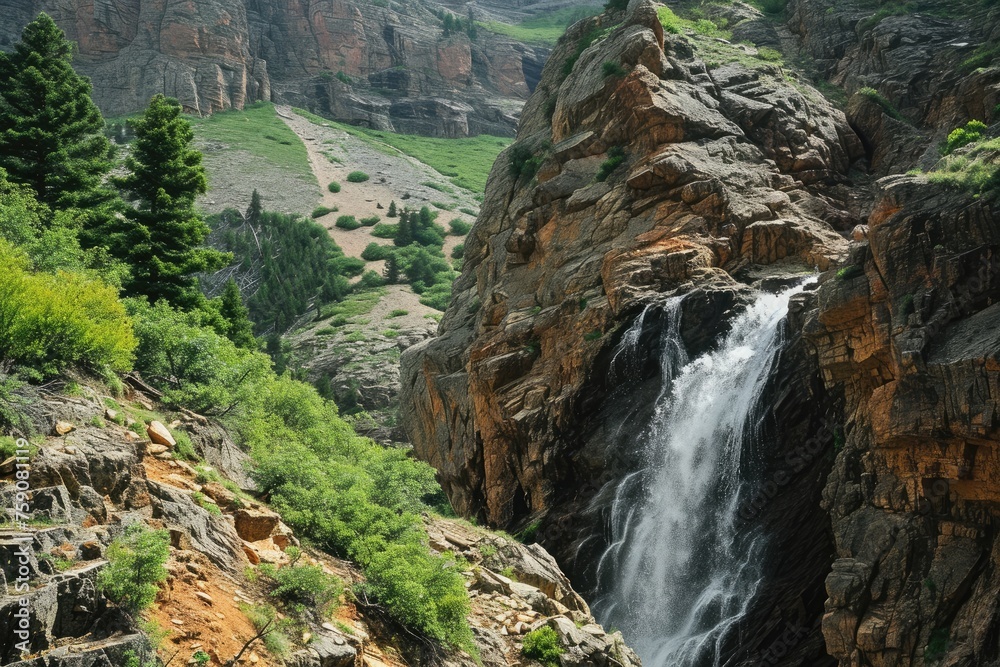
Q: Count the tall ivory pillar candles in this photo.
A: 0